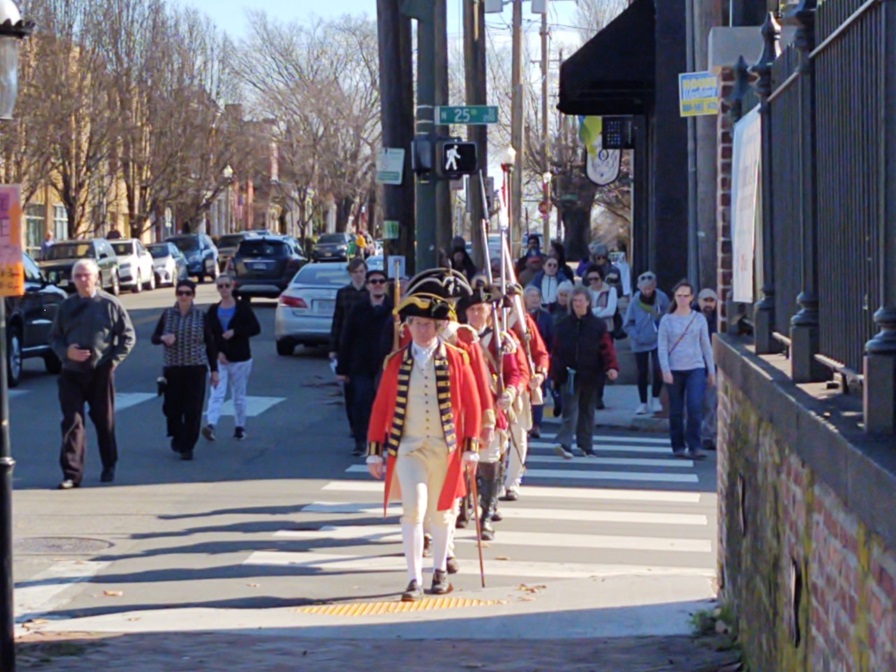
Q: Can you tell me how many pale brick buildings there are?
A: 1